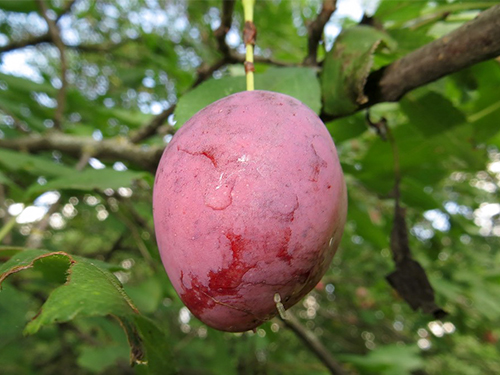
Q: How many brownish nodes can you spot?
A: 2